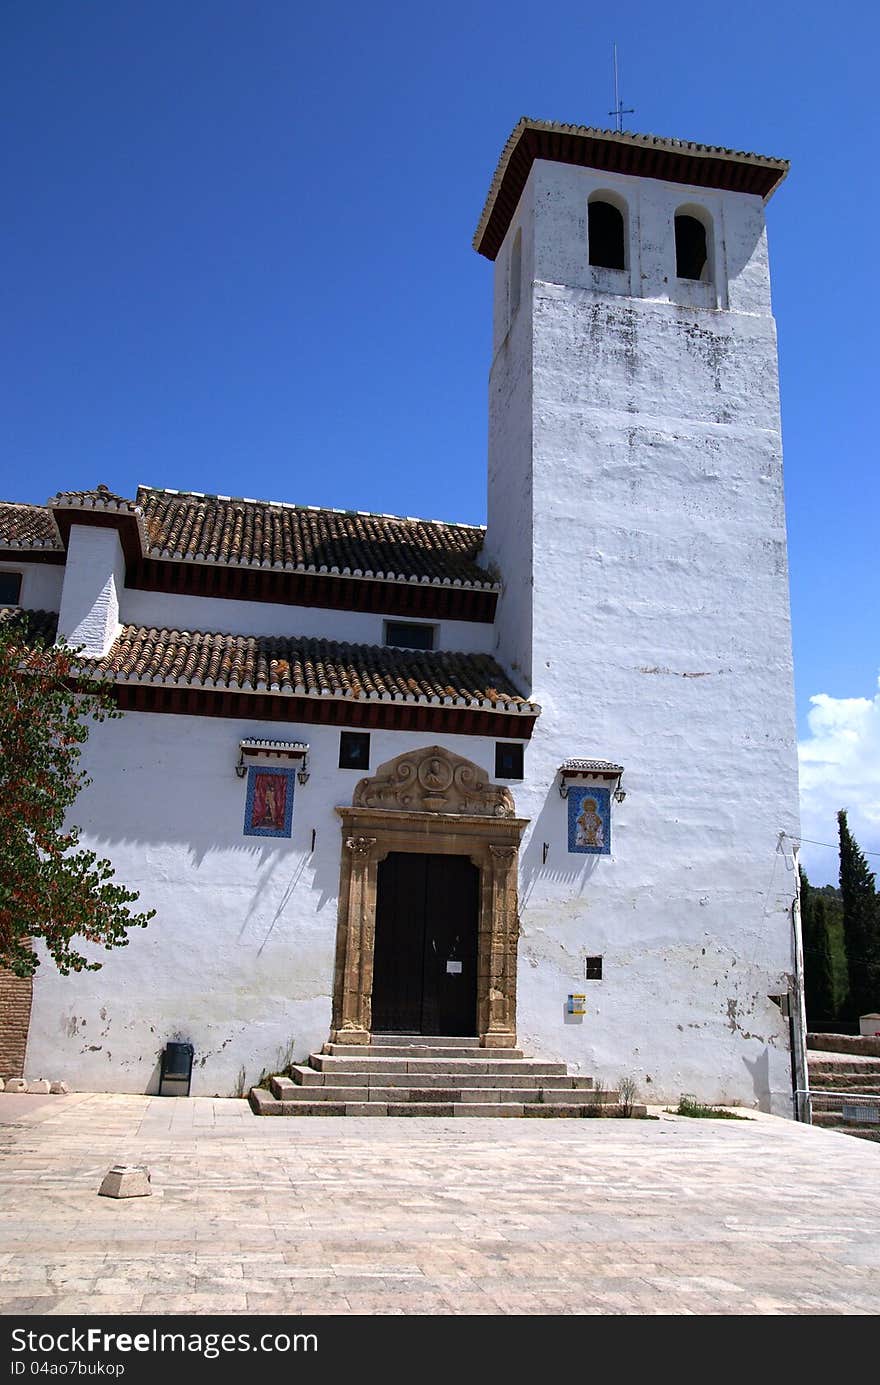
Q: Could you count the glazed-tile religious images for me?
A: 2